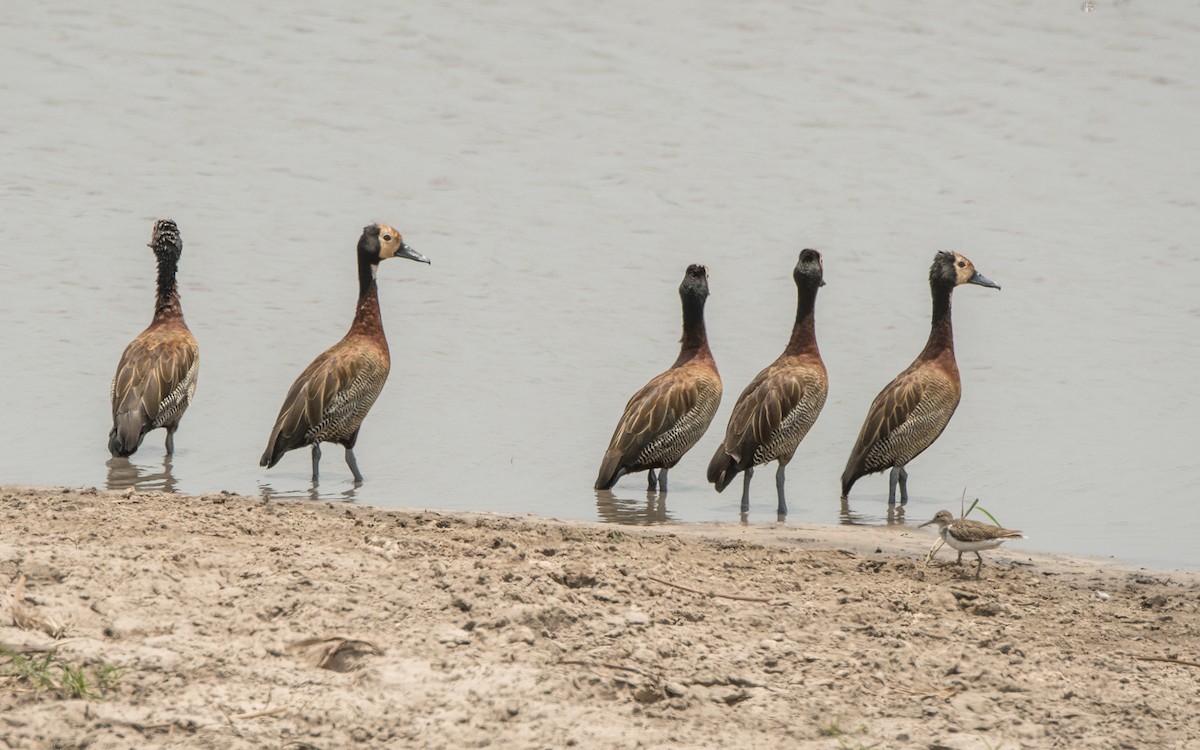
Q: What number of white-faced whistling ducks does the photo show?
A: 5